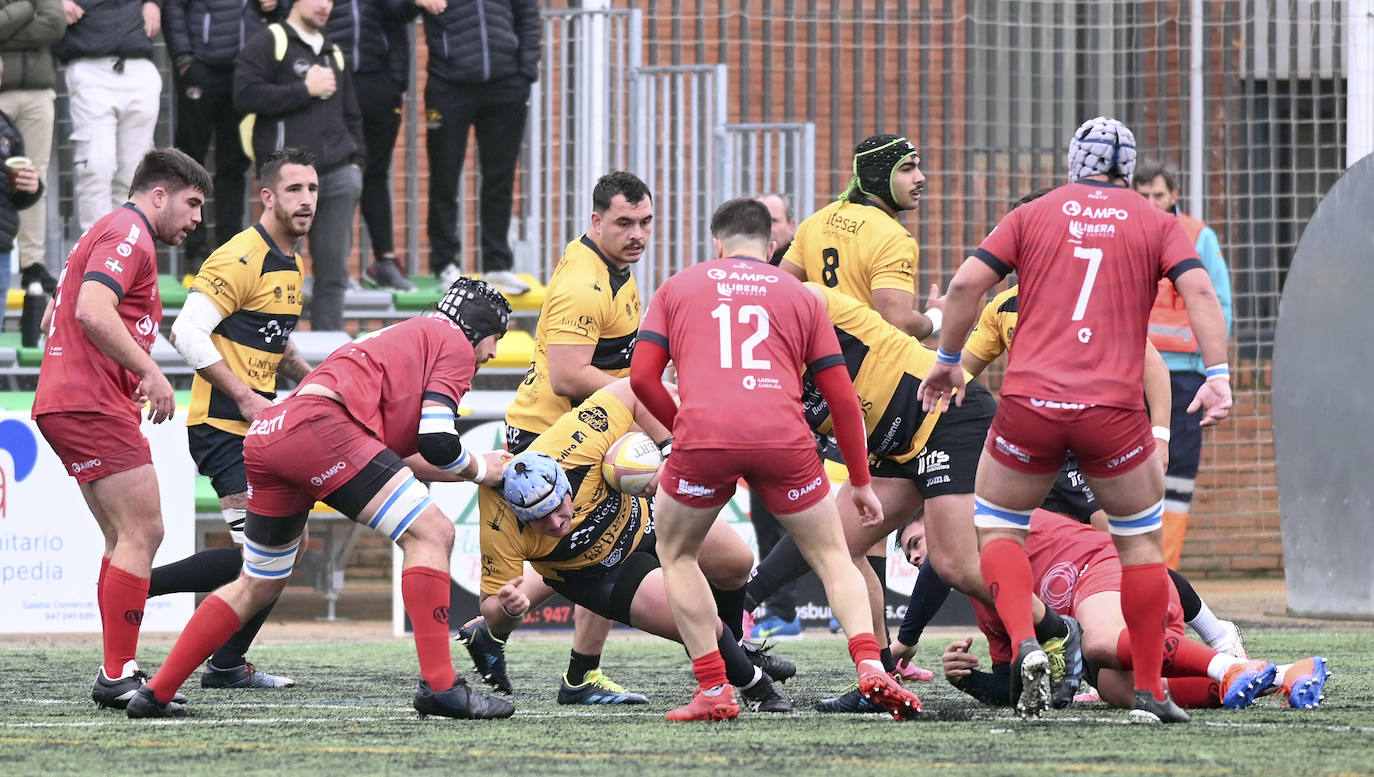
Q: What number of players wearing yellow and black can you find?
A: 6